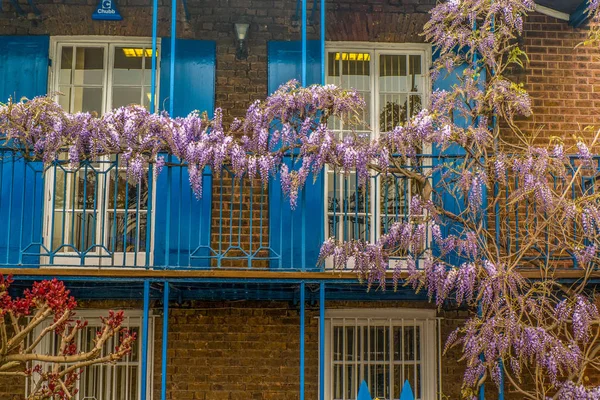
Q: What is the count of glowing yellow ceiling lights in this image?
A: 2